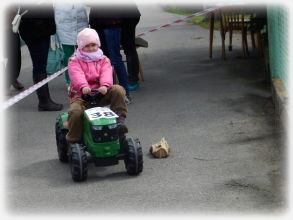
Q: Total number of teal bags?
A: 1